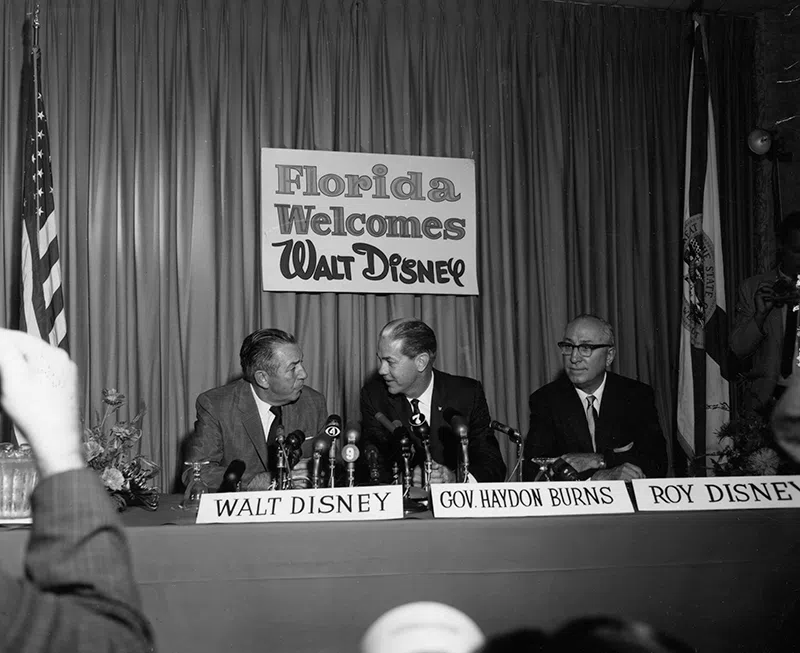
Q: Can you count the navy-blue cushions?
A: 0